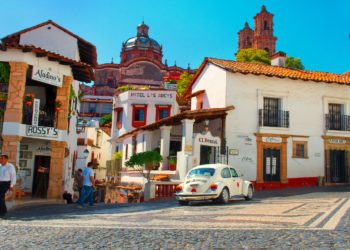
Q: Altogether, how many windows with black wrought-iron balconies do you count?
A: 2